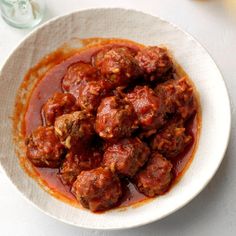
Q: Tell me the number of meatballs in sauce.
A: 15